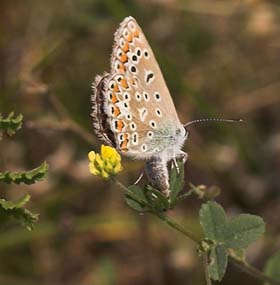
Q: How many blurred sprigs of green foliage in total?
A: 3